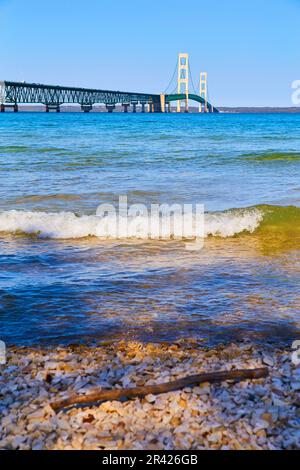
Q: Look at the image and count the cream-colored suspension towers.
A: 2